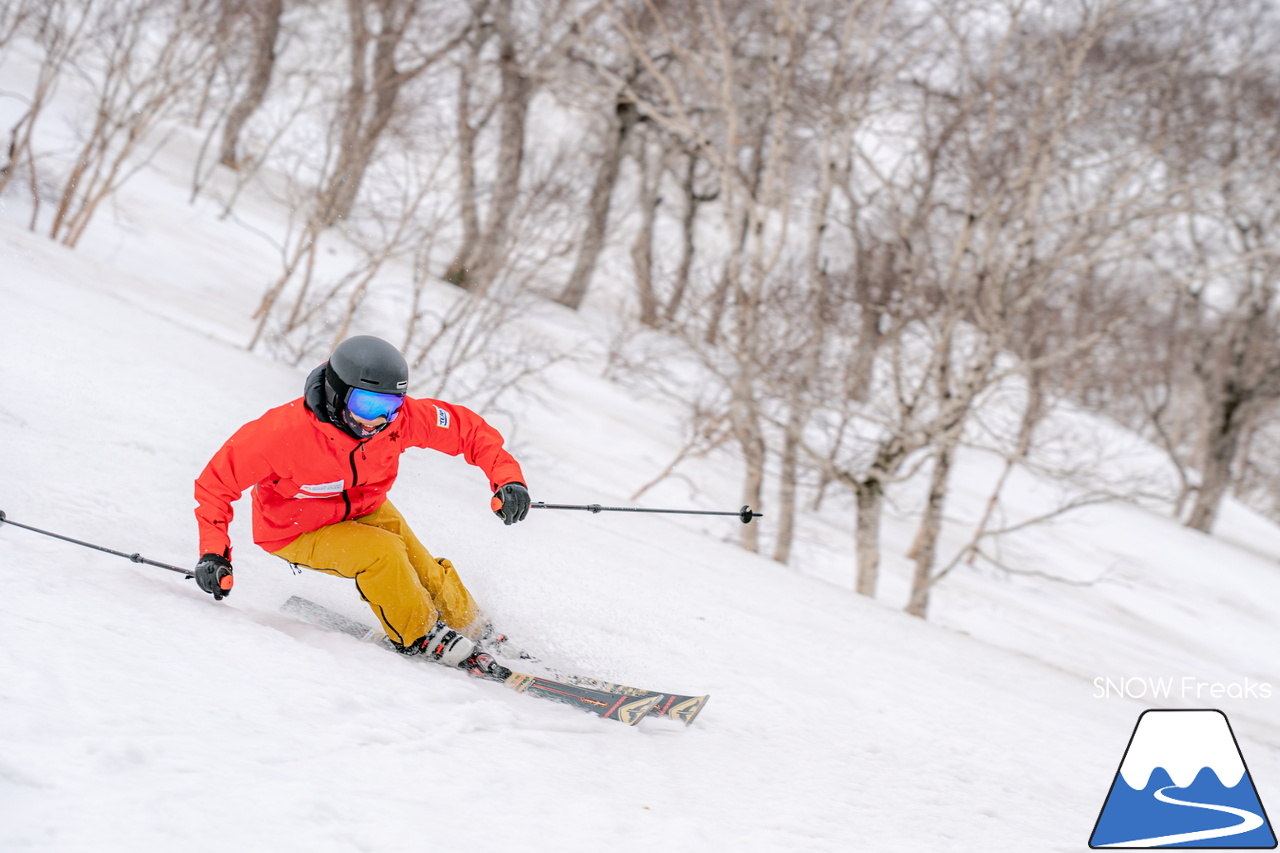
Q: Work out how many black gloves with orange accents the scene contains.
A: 2